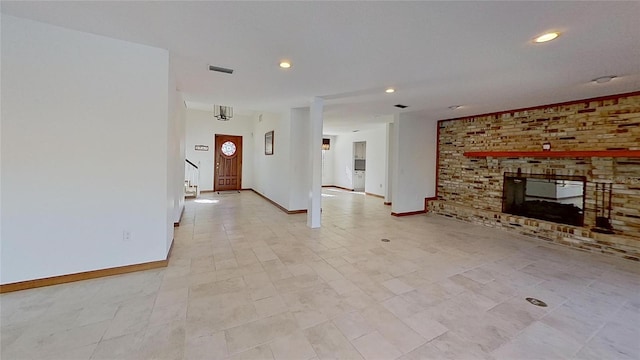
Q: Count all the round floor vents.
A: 2